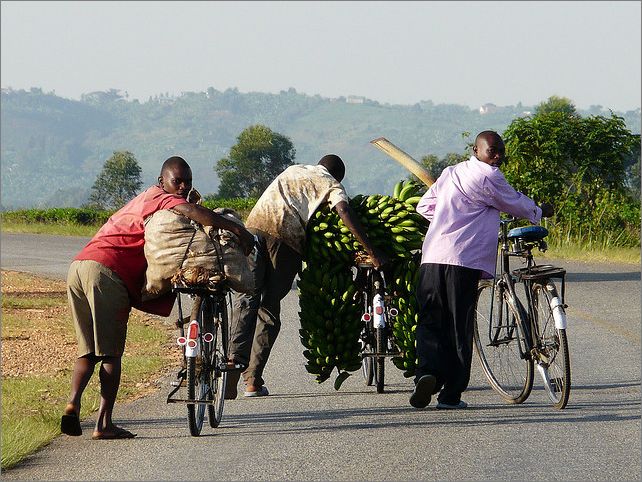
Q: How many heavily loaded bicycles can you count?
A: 2